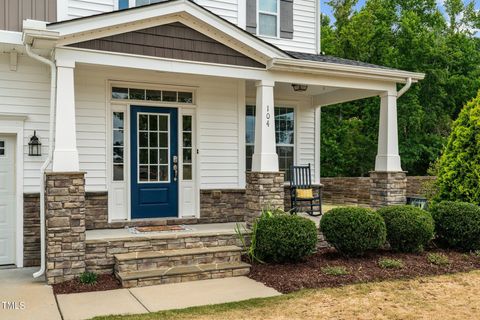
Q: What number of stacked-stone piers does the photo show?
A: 3